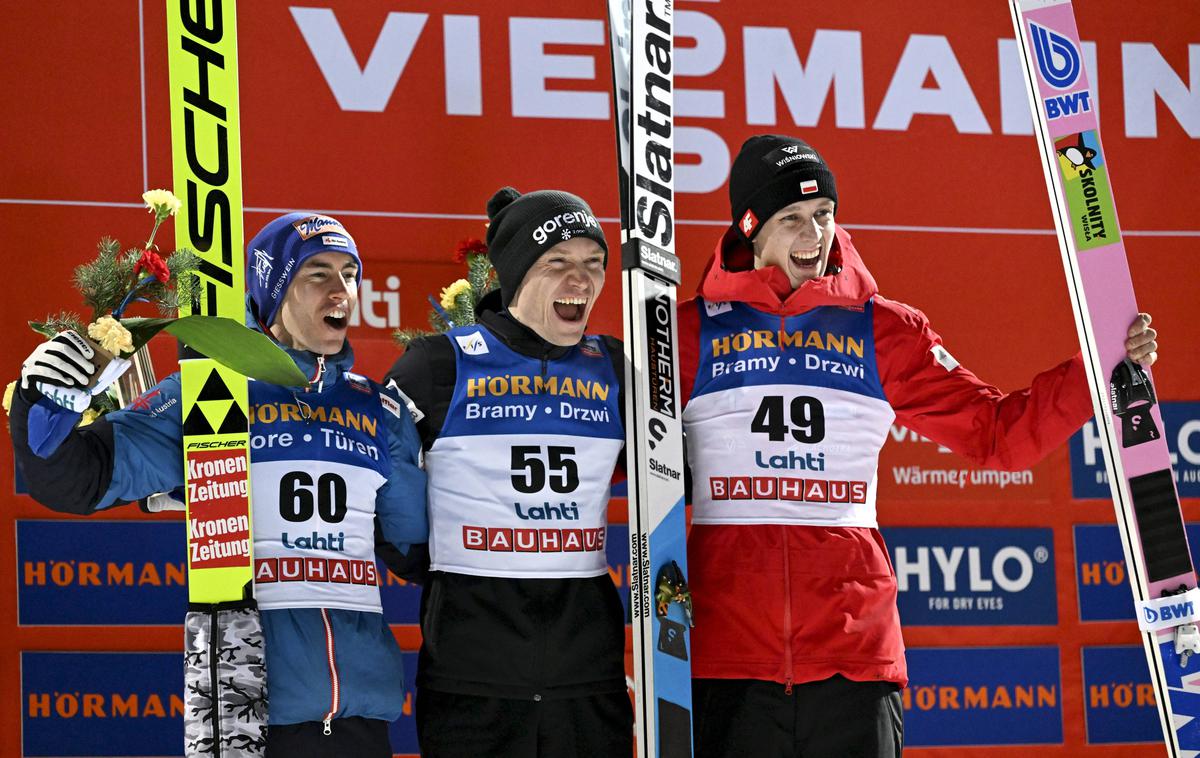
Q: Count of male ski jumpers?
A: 3